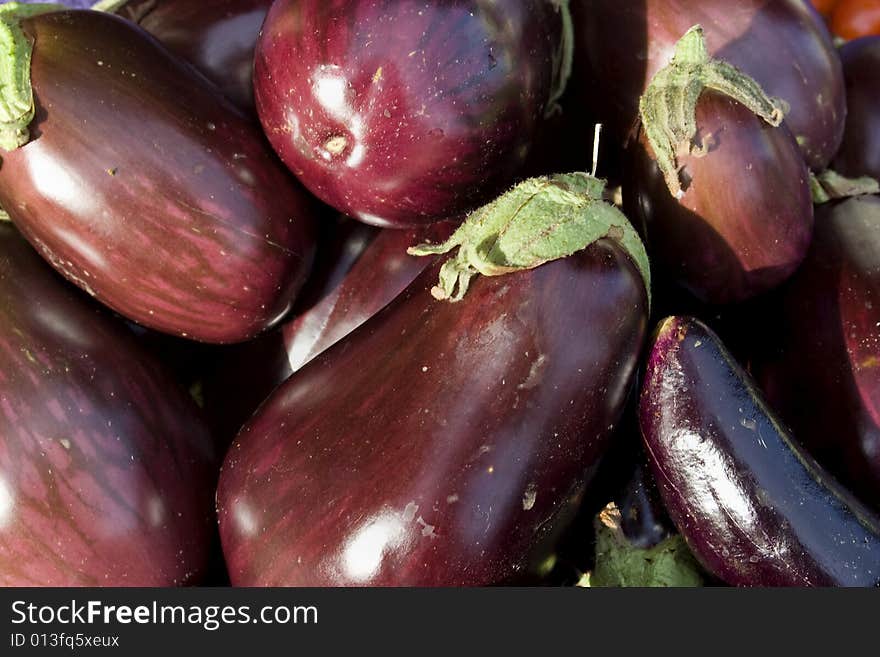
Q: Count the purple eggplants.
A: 12